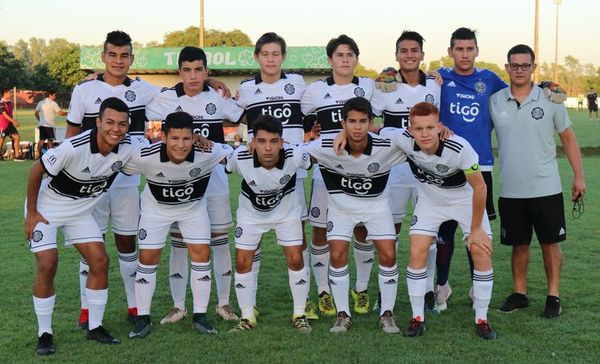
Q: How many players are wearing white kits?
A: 10